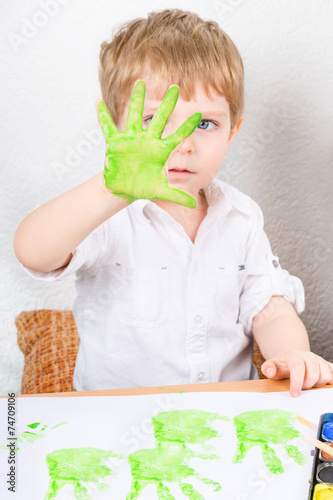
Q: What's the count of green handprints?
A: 4